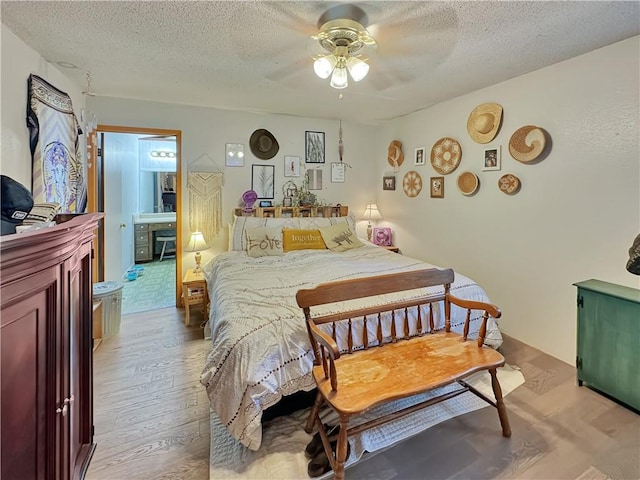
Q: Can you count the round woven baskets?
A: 5